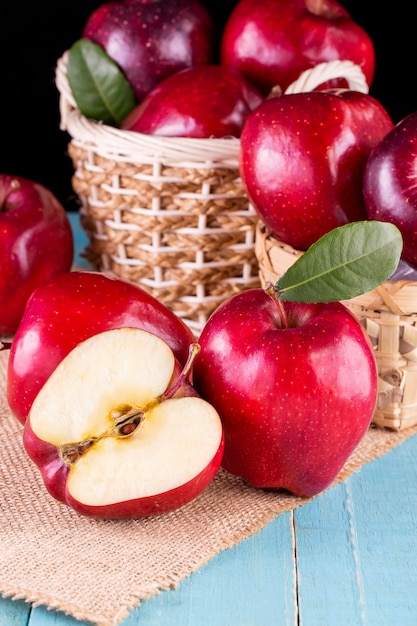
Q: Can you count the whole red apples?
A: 8